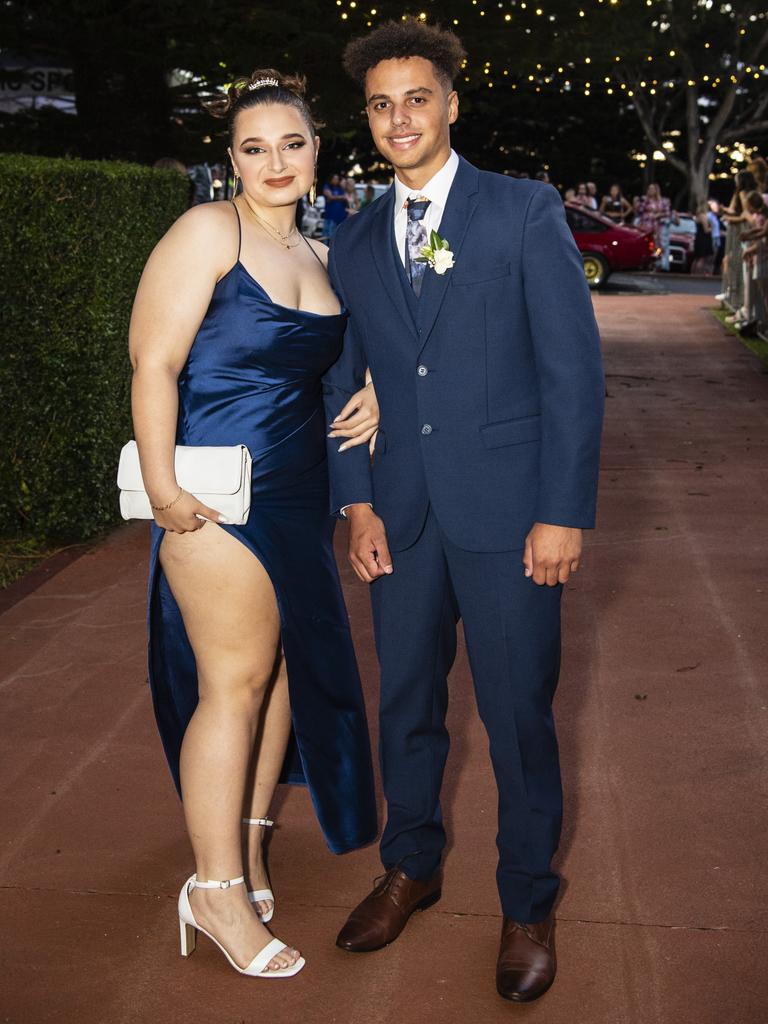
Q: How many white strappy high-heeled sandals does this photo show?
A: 2